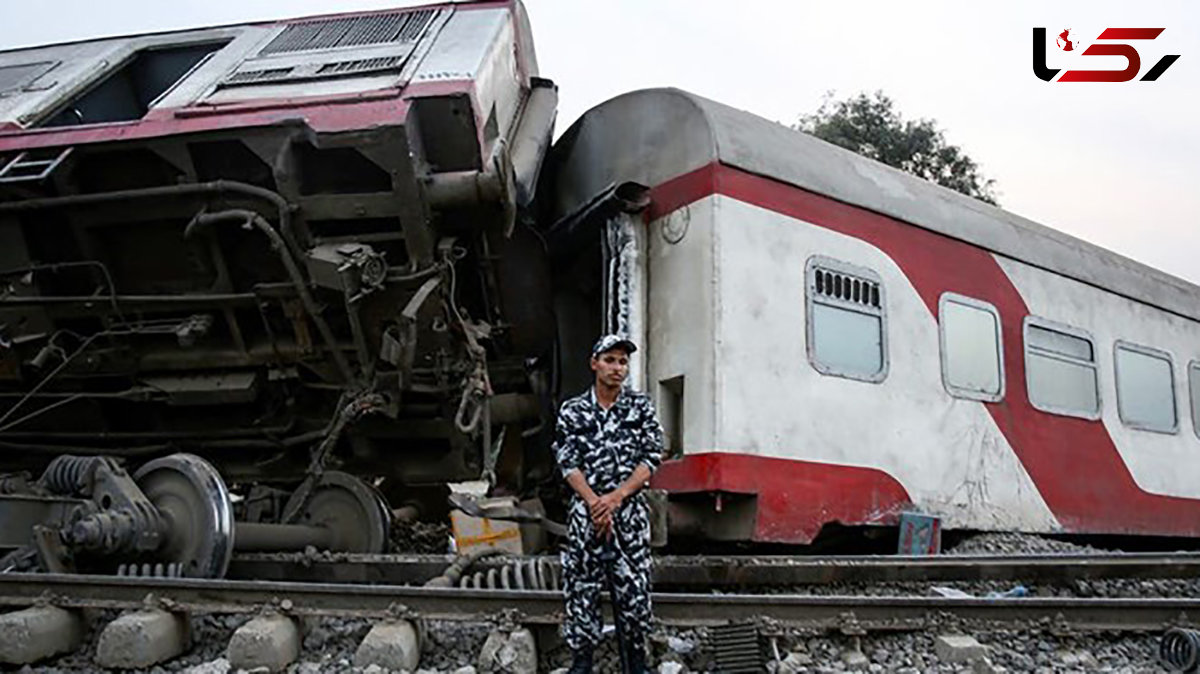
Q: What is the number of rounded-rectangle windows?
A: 5